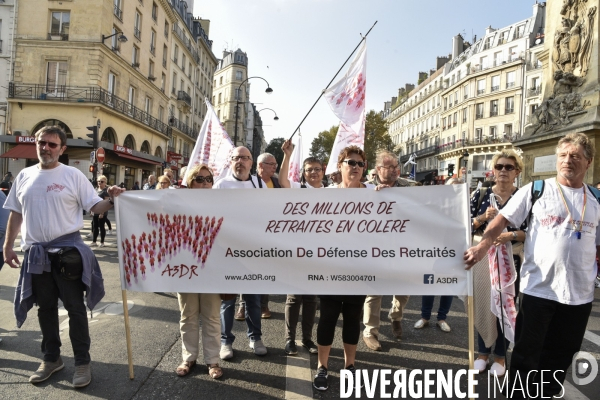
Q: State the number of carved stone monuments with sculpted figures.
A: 1